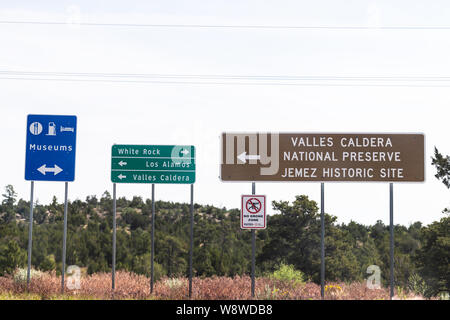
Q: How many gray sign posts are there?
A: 8